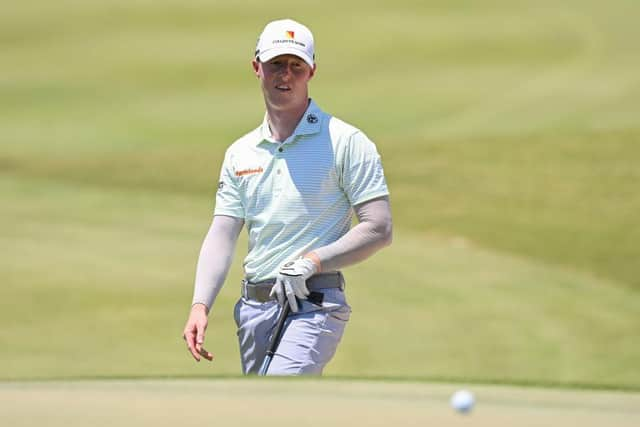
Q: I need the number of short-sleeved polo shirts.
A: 1